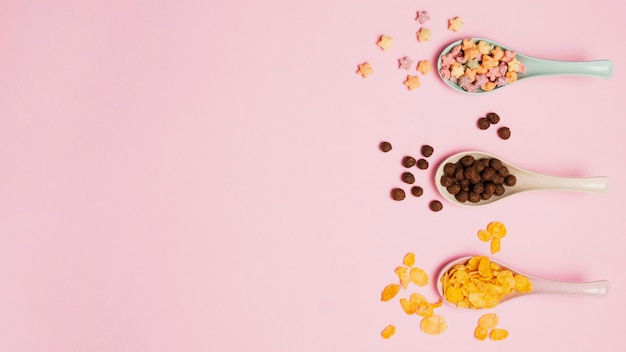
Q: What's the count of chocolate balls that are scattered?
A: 11